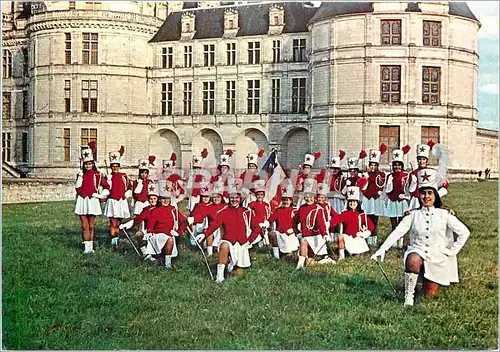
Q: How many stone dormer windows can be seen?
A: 3